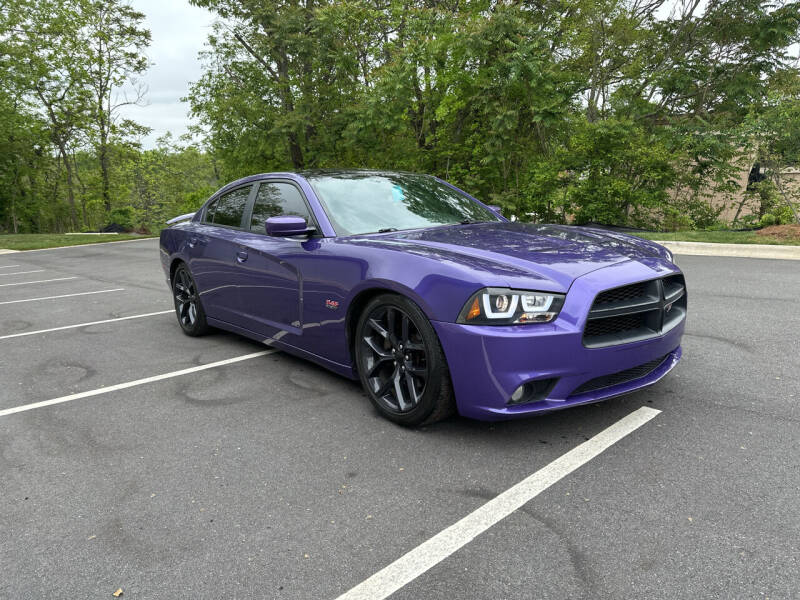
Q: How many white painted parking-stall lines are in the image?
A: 7